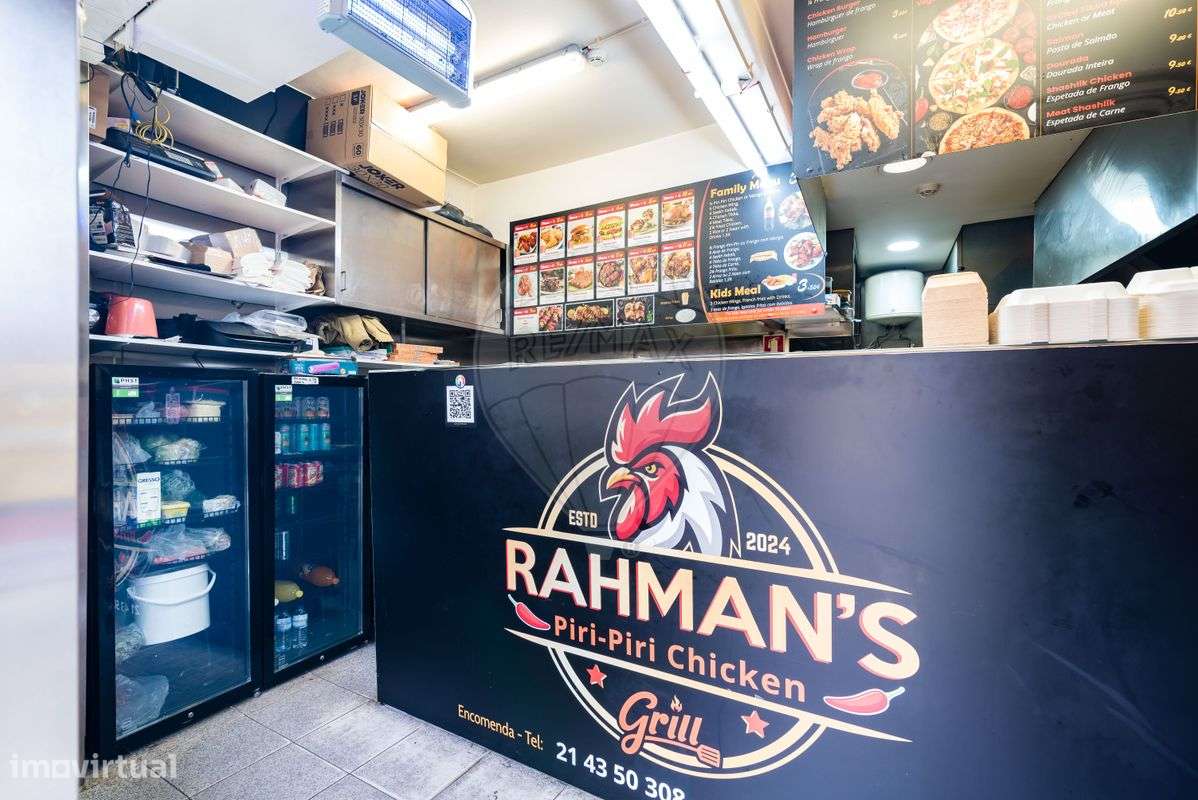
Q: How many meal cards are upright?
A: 12